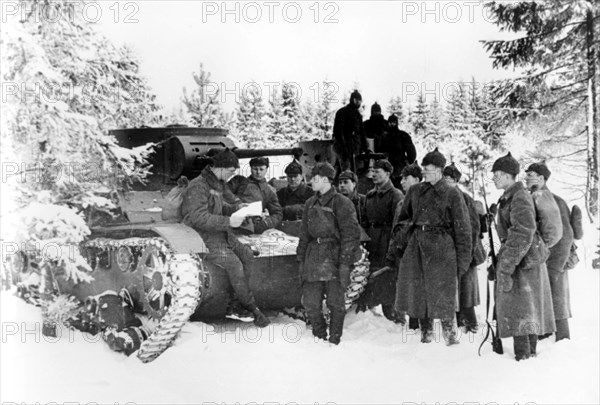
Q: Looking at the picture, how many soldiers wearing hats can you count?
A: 14